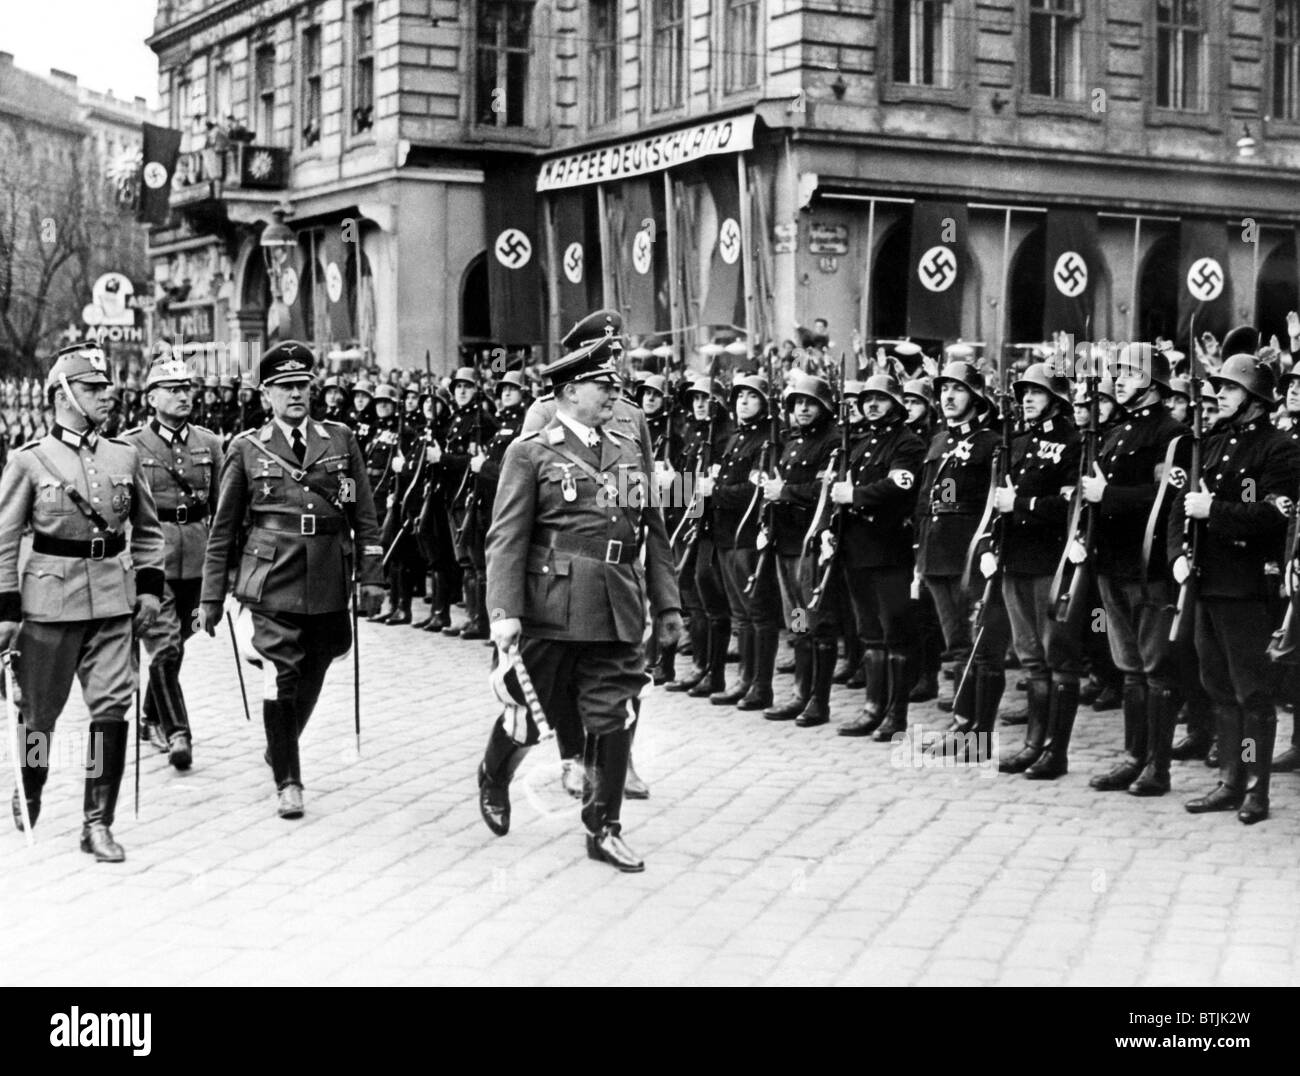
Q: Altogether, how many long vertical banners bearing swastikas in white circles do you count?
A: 10